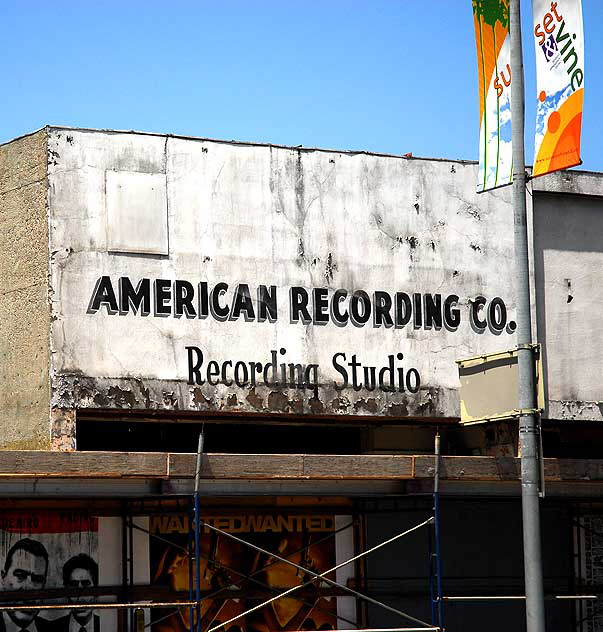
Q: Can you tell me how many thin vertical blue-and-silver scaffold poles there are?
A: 2